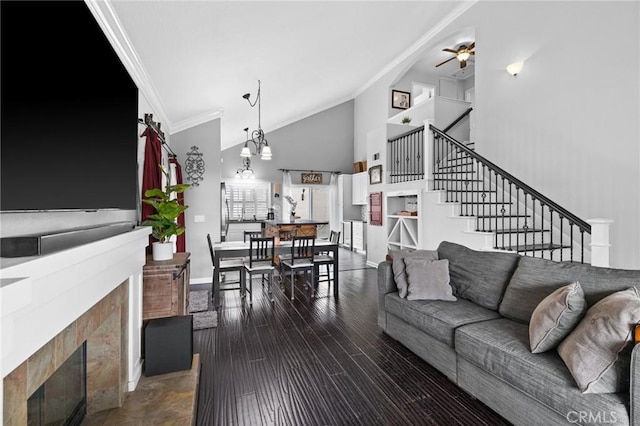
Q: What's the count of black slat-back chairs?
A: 6